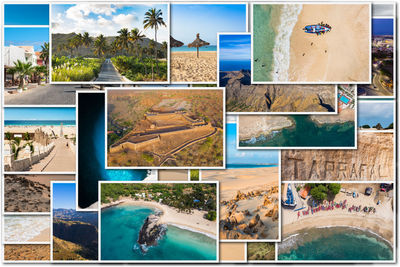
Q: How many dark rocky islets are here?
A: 1